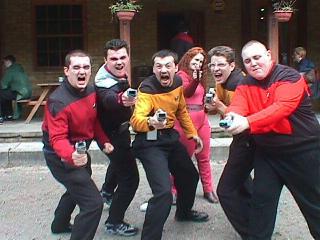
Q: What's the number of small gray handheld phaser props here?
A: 5